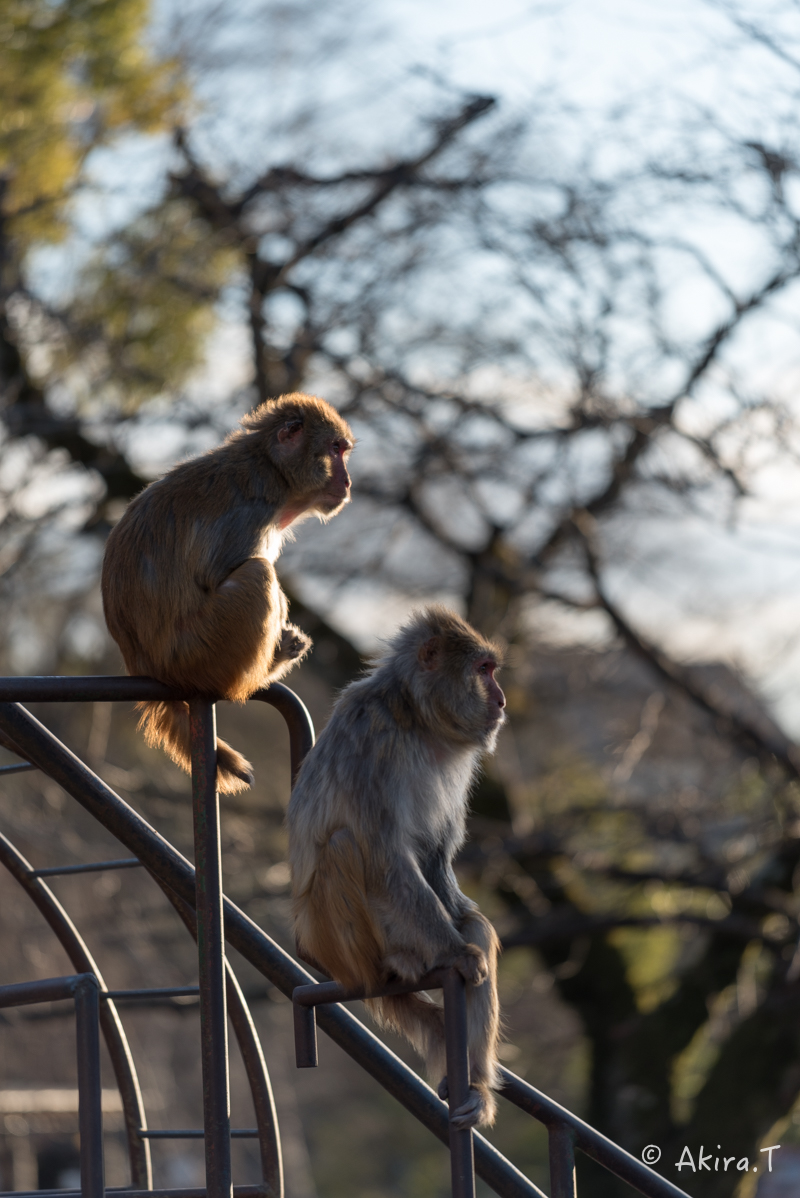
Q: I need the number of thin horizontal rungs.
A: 4